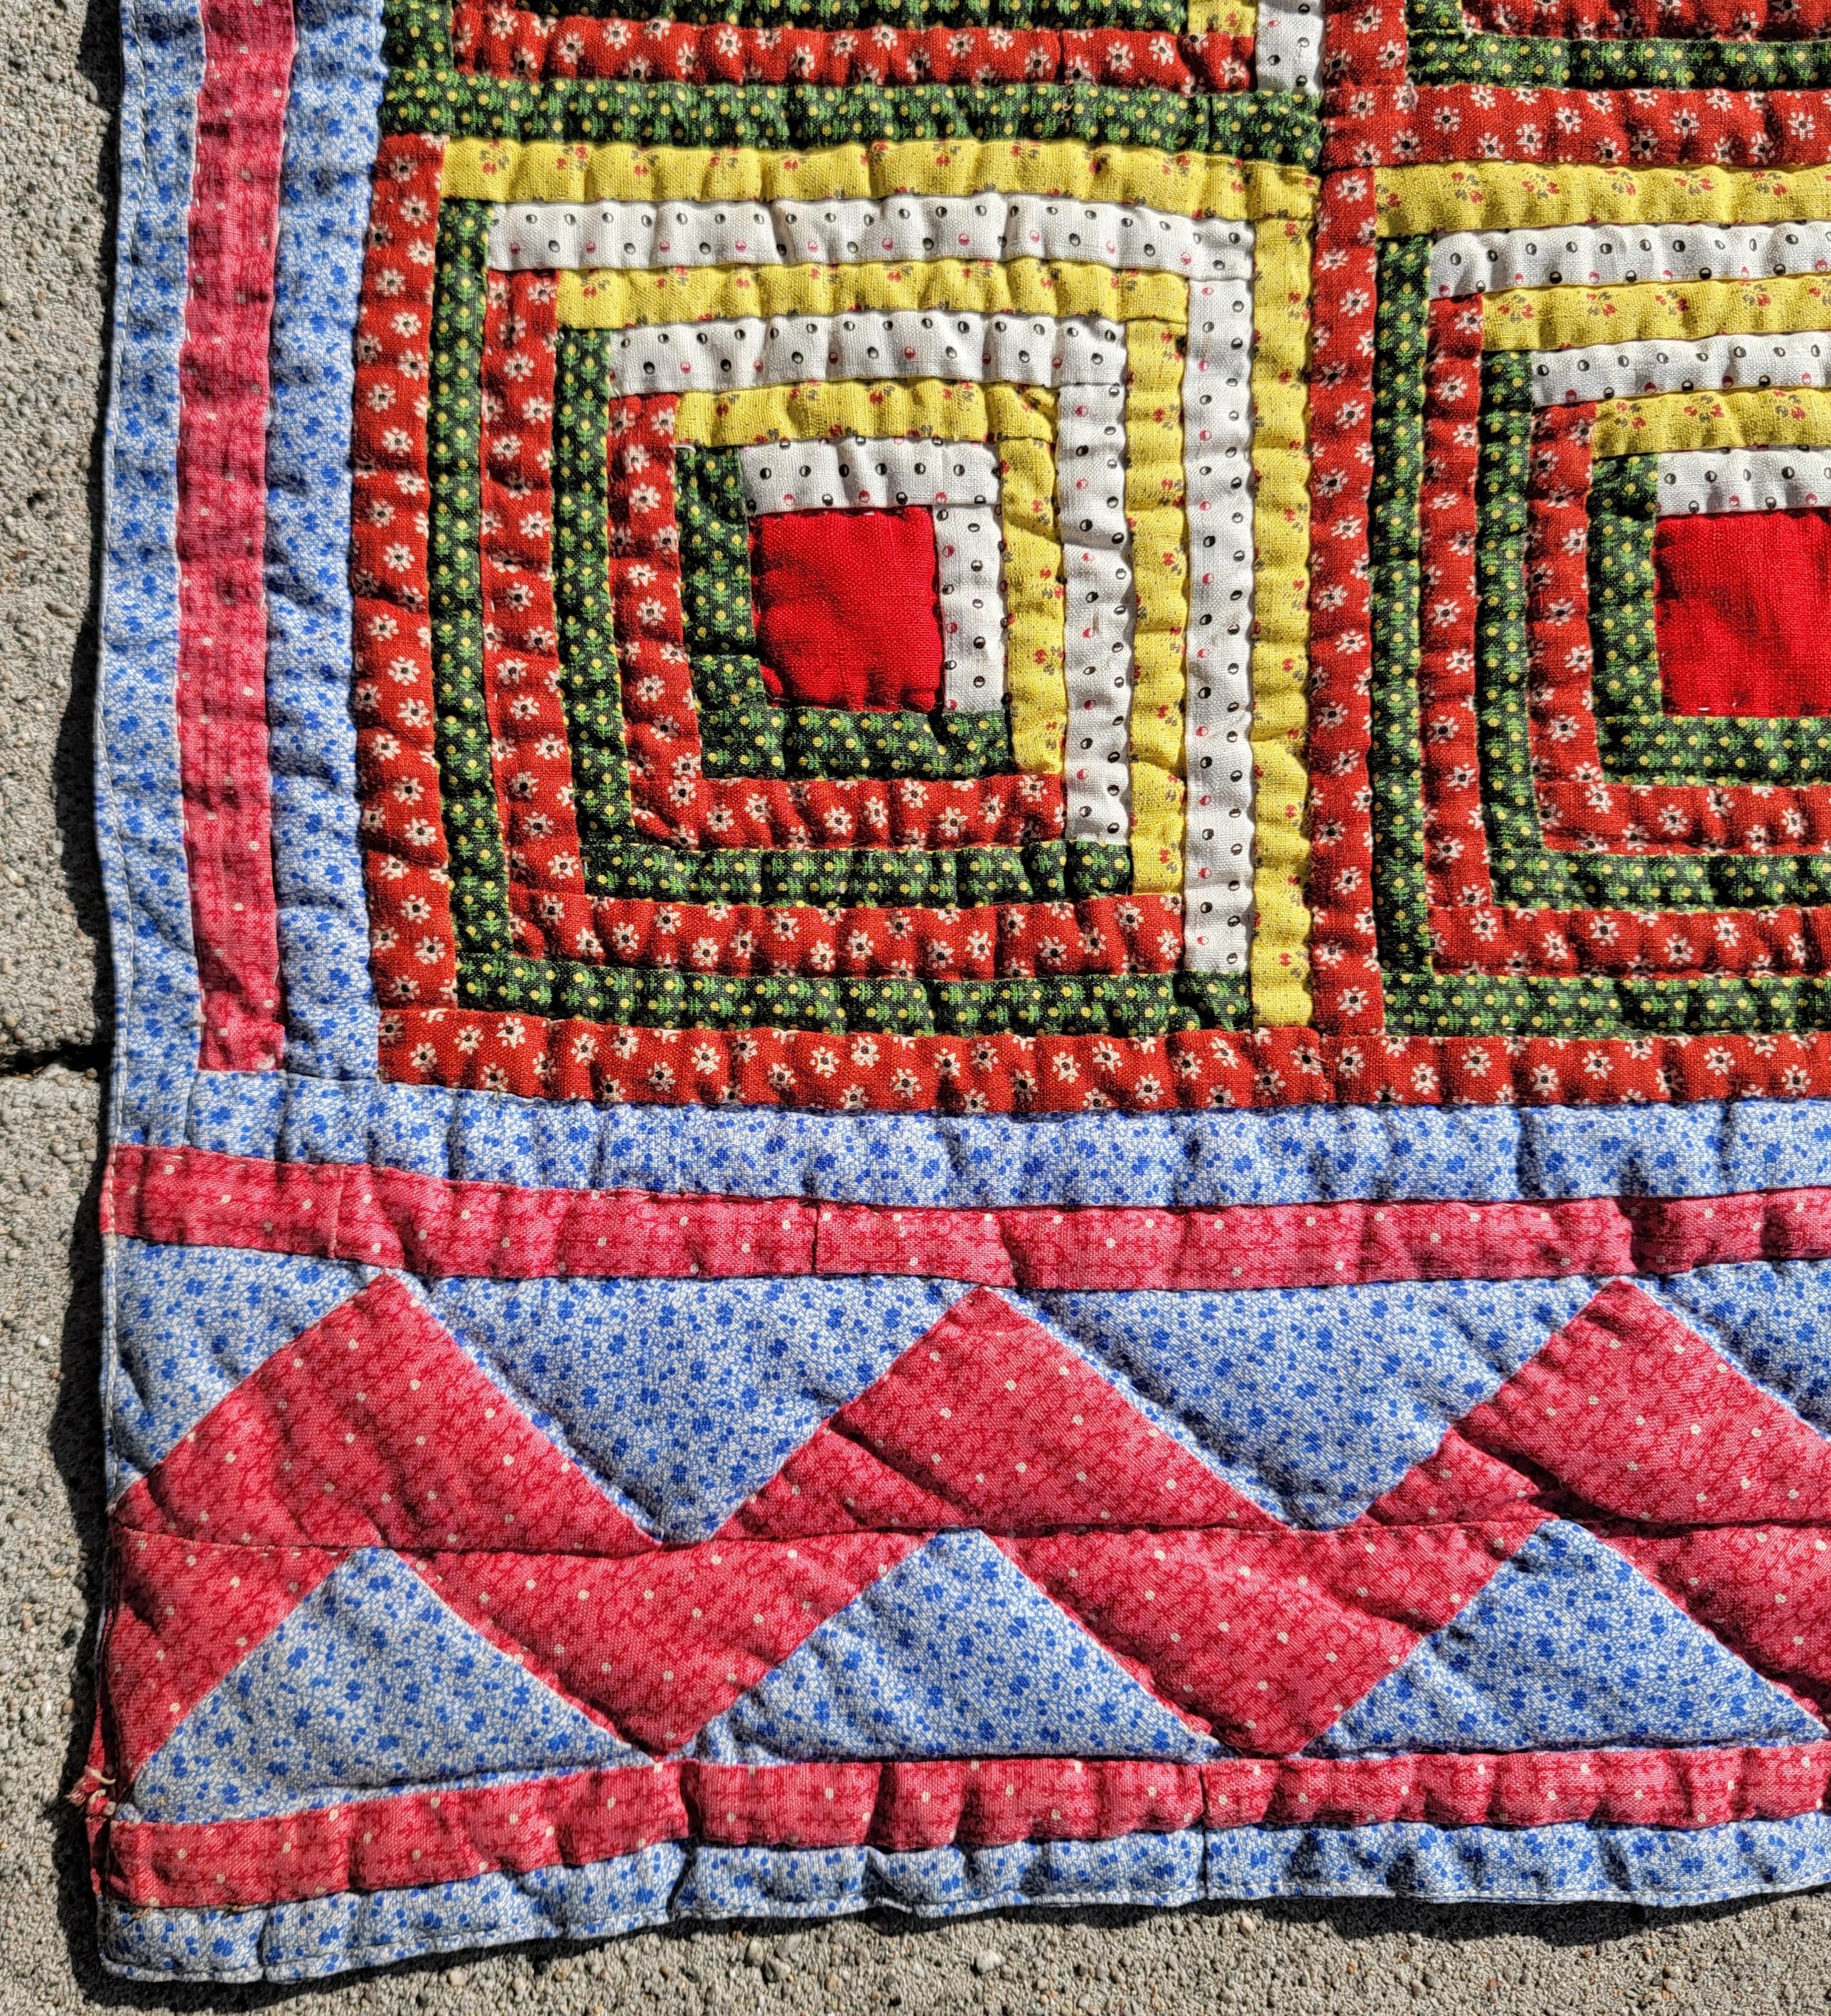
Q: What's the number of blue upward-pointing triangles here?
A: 3